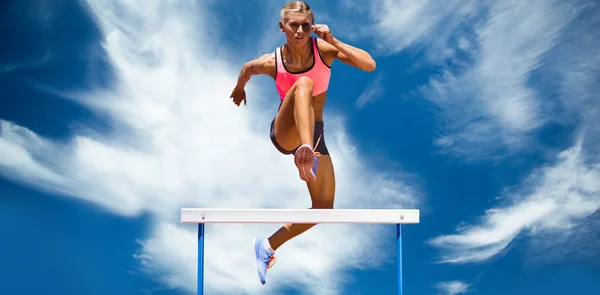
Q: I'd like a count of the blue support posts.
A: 2